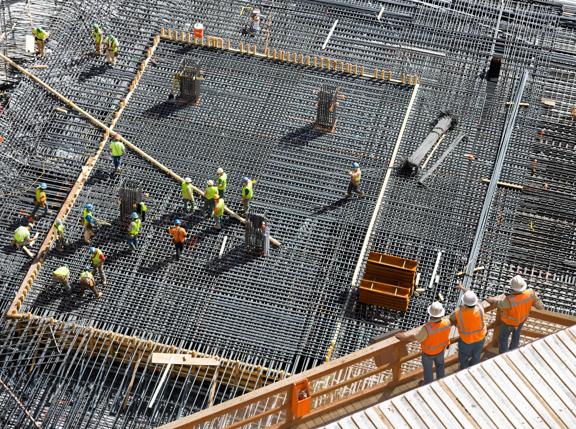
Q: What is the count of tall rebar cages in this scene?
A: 4